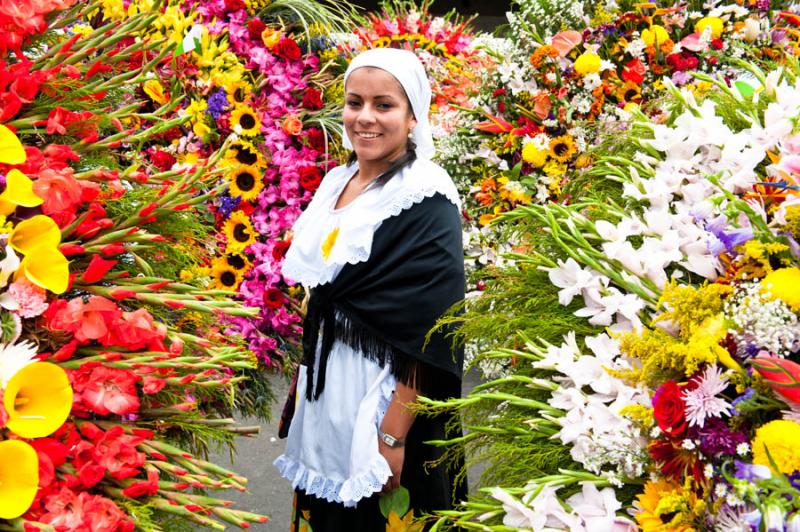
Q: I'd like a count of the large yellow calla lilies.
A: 6